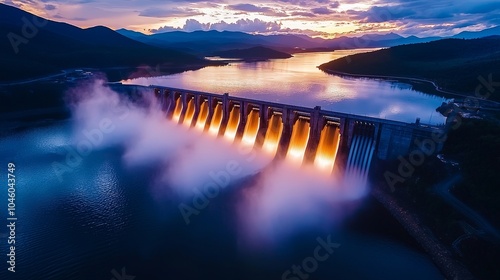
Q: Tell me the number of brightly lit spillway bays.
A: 9